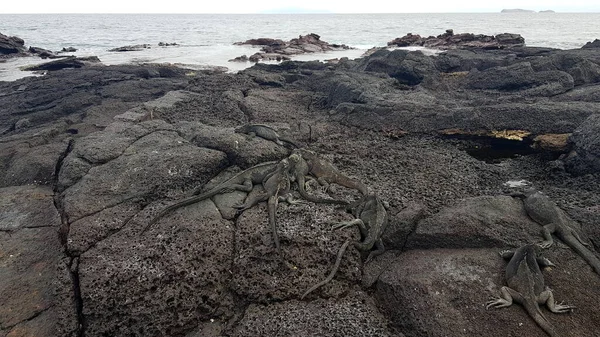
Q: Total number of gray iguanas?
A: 8